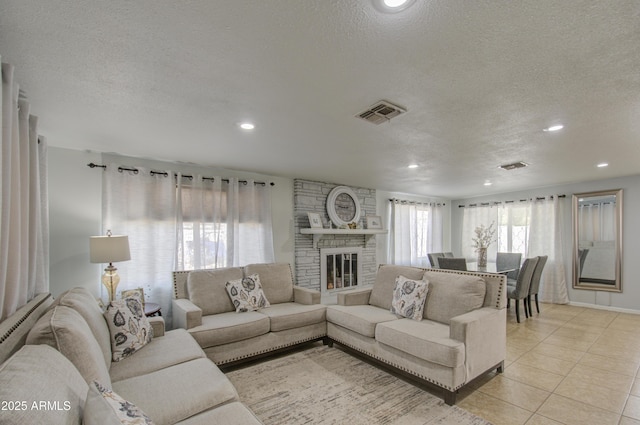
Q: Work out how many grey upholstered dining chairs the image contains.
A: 6